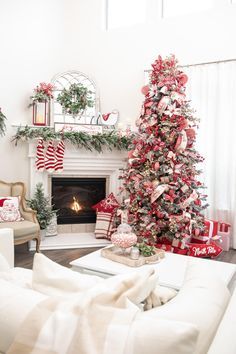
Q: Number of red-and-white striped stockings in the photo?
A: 3